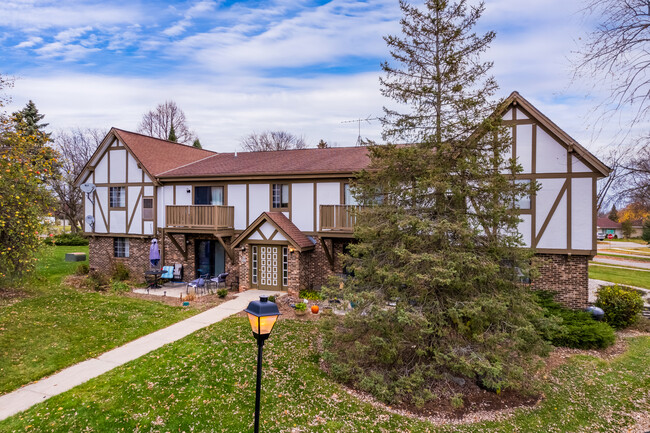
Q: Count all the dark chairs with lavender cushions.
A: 2